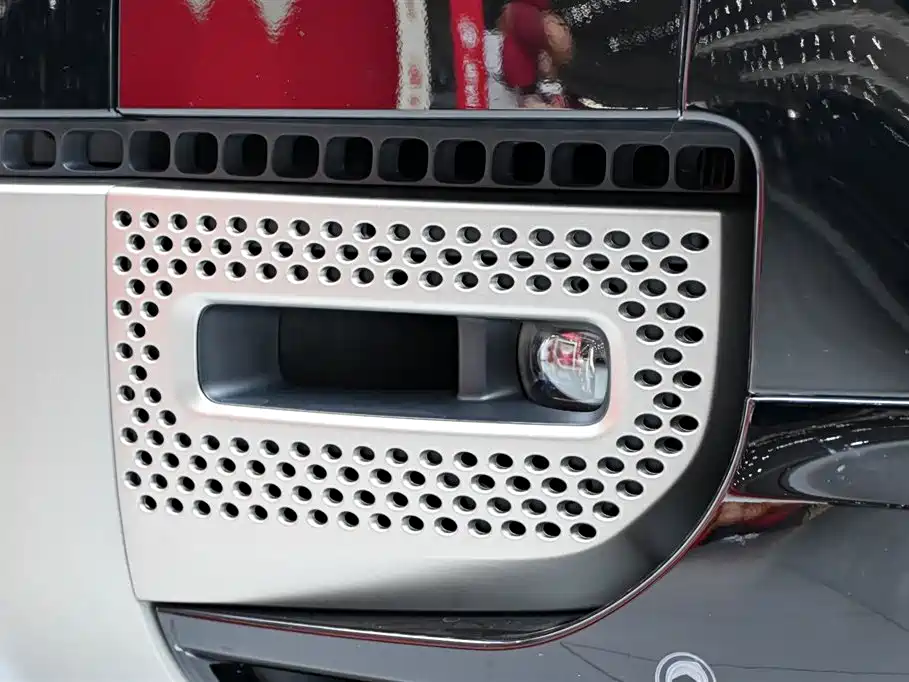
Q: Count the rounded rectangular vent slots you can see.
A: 13